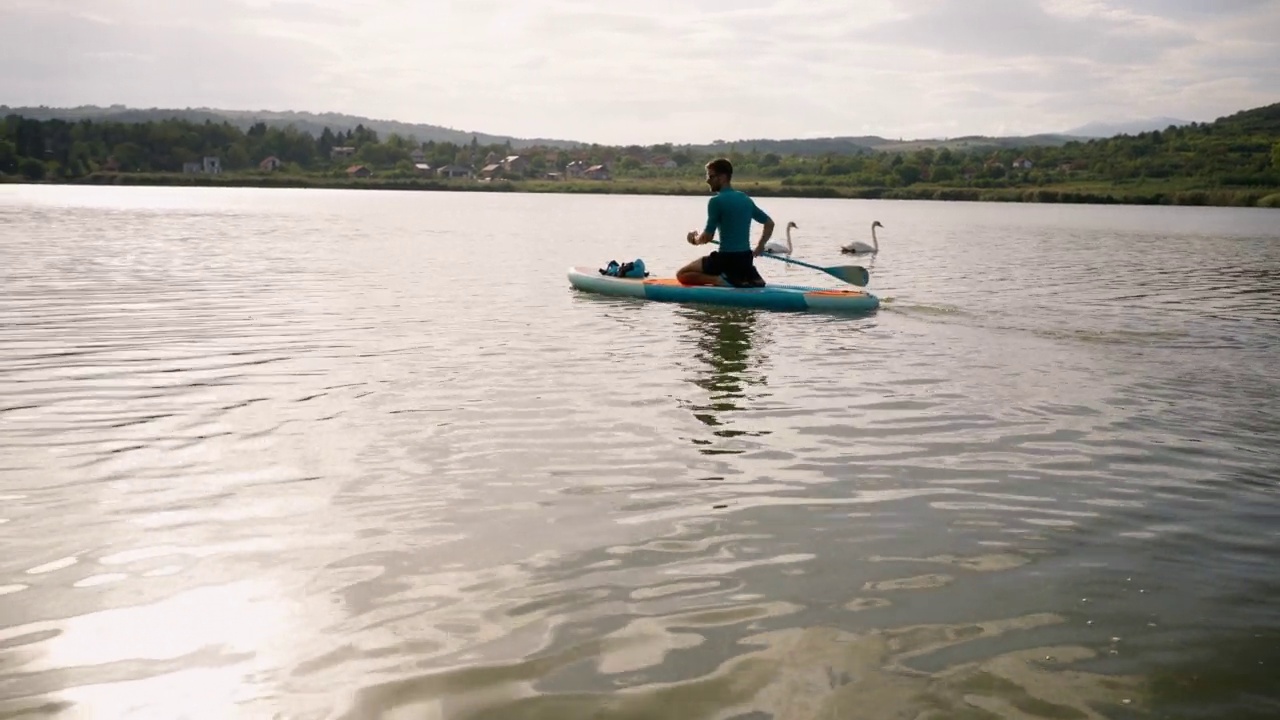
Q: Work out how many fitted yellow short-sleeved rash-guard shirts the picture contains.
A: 0